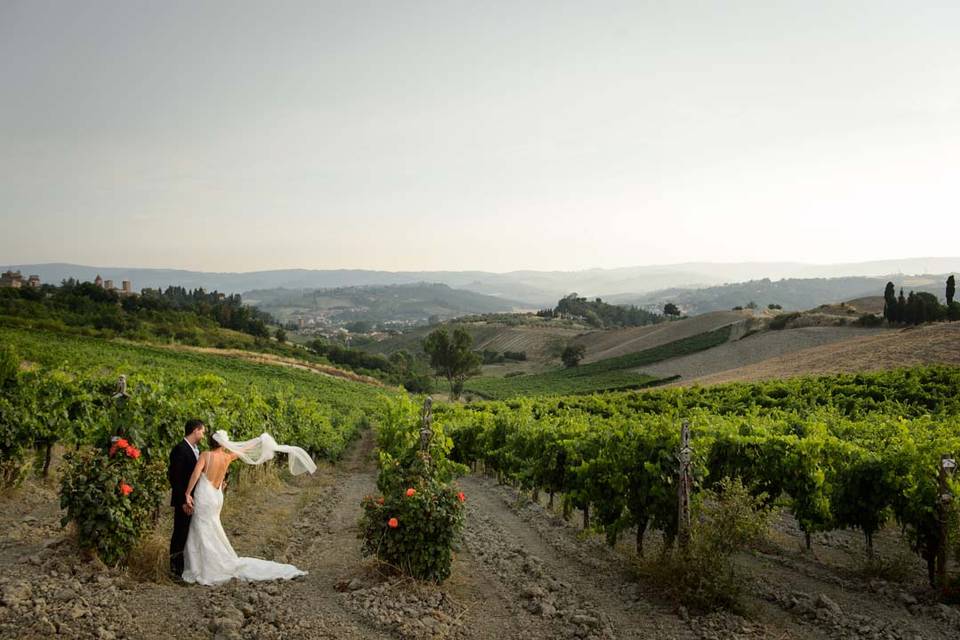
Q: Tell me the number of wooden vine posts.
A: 4